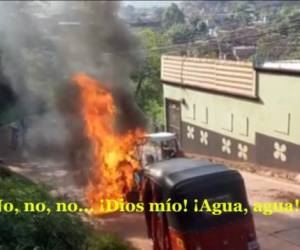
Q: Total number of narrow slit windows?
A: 5